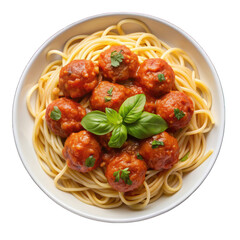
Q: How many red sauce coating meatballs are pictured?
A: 9